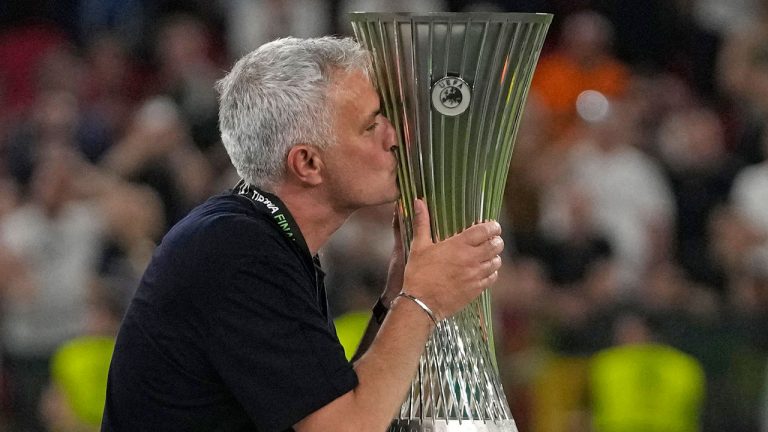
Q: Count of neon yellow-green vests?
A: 3